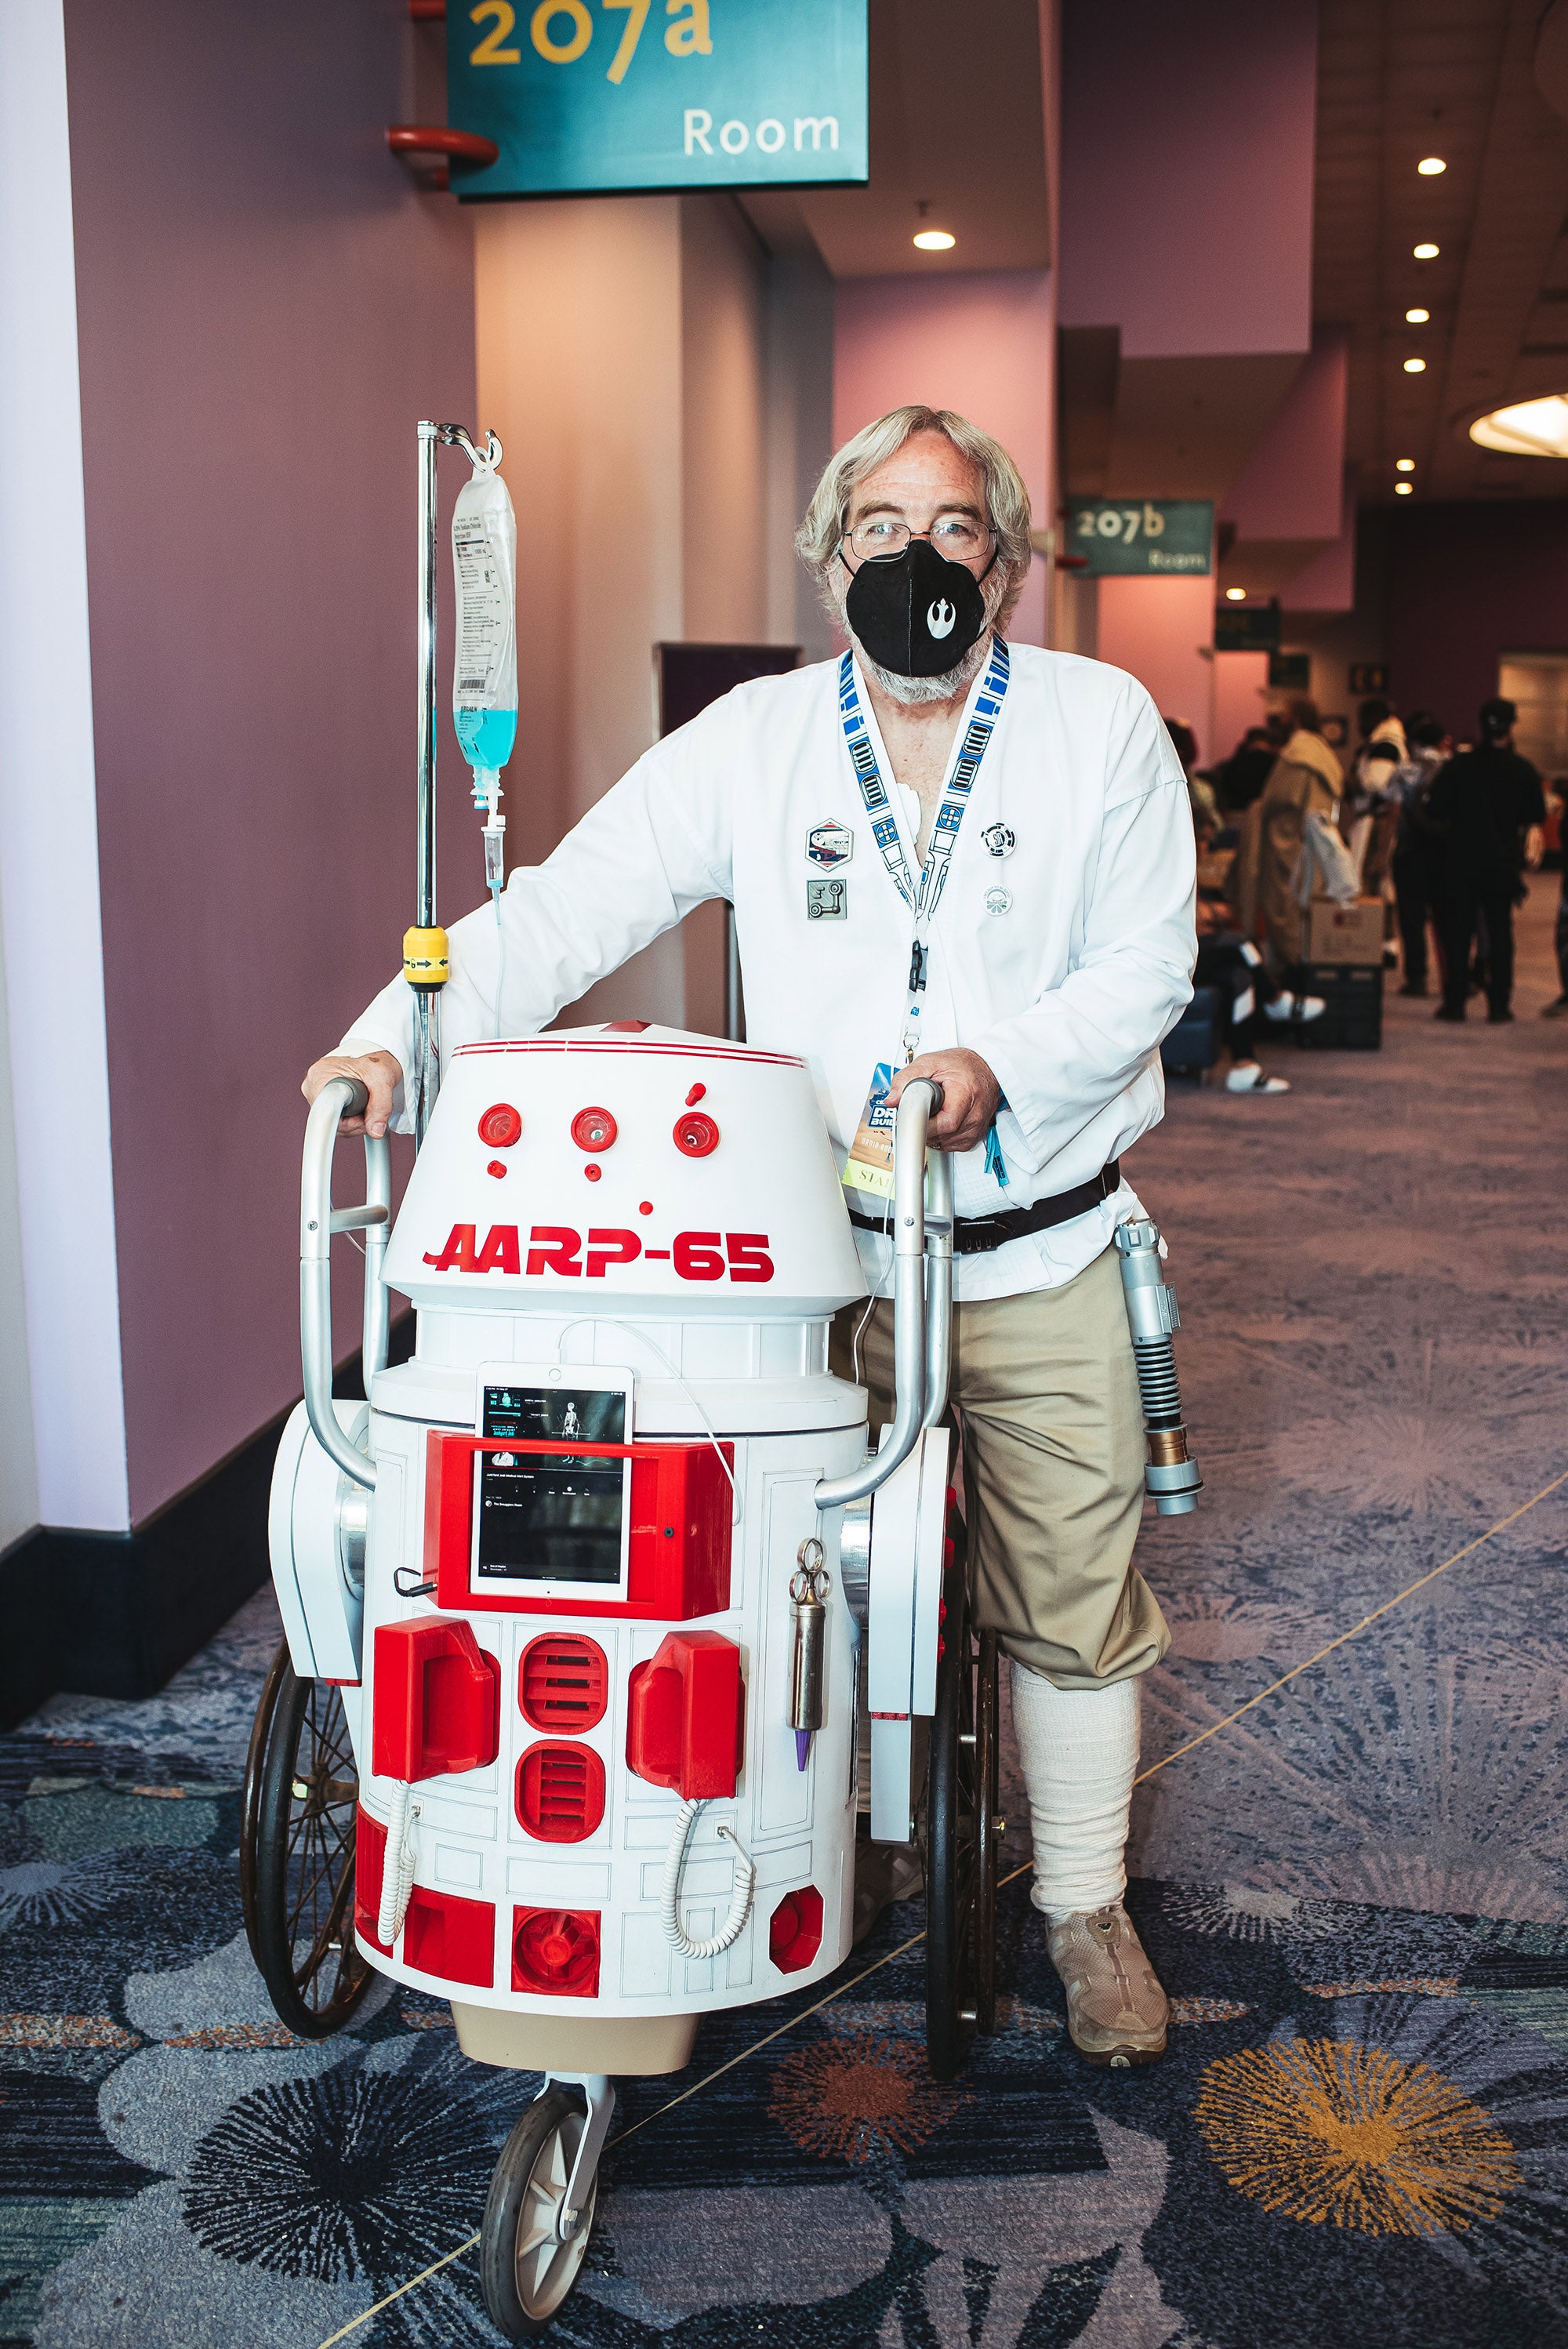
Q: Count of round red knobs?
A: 7